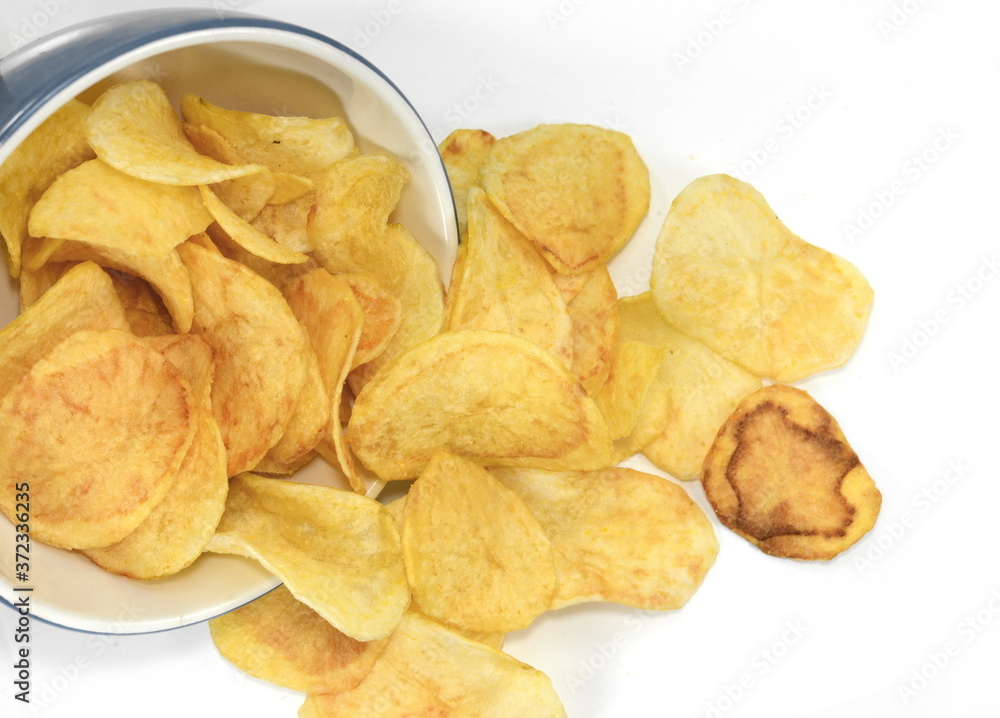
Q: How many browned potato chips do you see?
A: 1